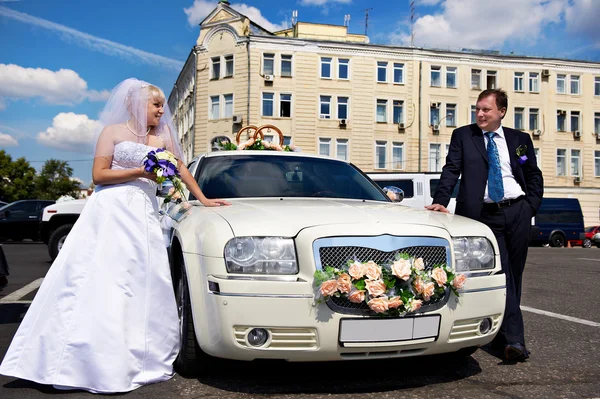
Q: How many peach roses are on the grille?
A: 15